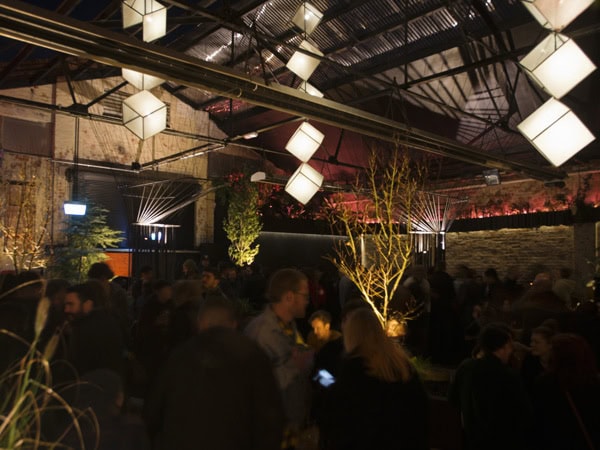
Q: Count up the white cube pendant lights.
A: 11